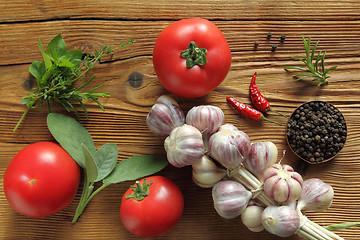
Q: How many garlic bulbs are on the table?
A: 11